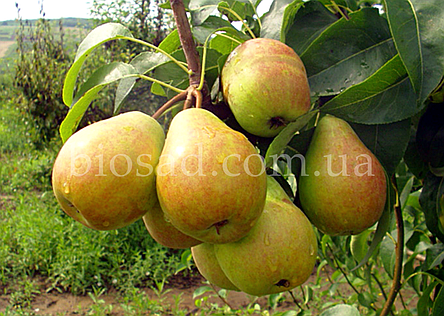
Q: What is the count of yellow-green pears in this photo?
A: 7